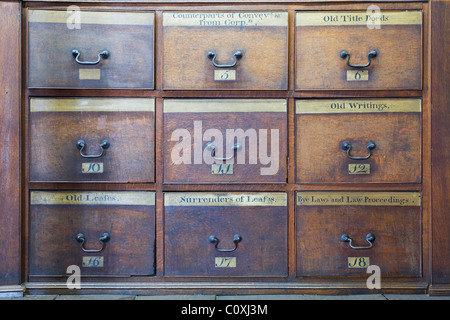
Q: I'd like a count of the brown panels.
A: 9